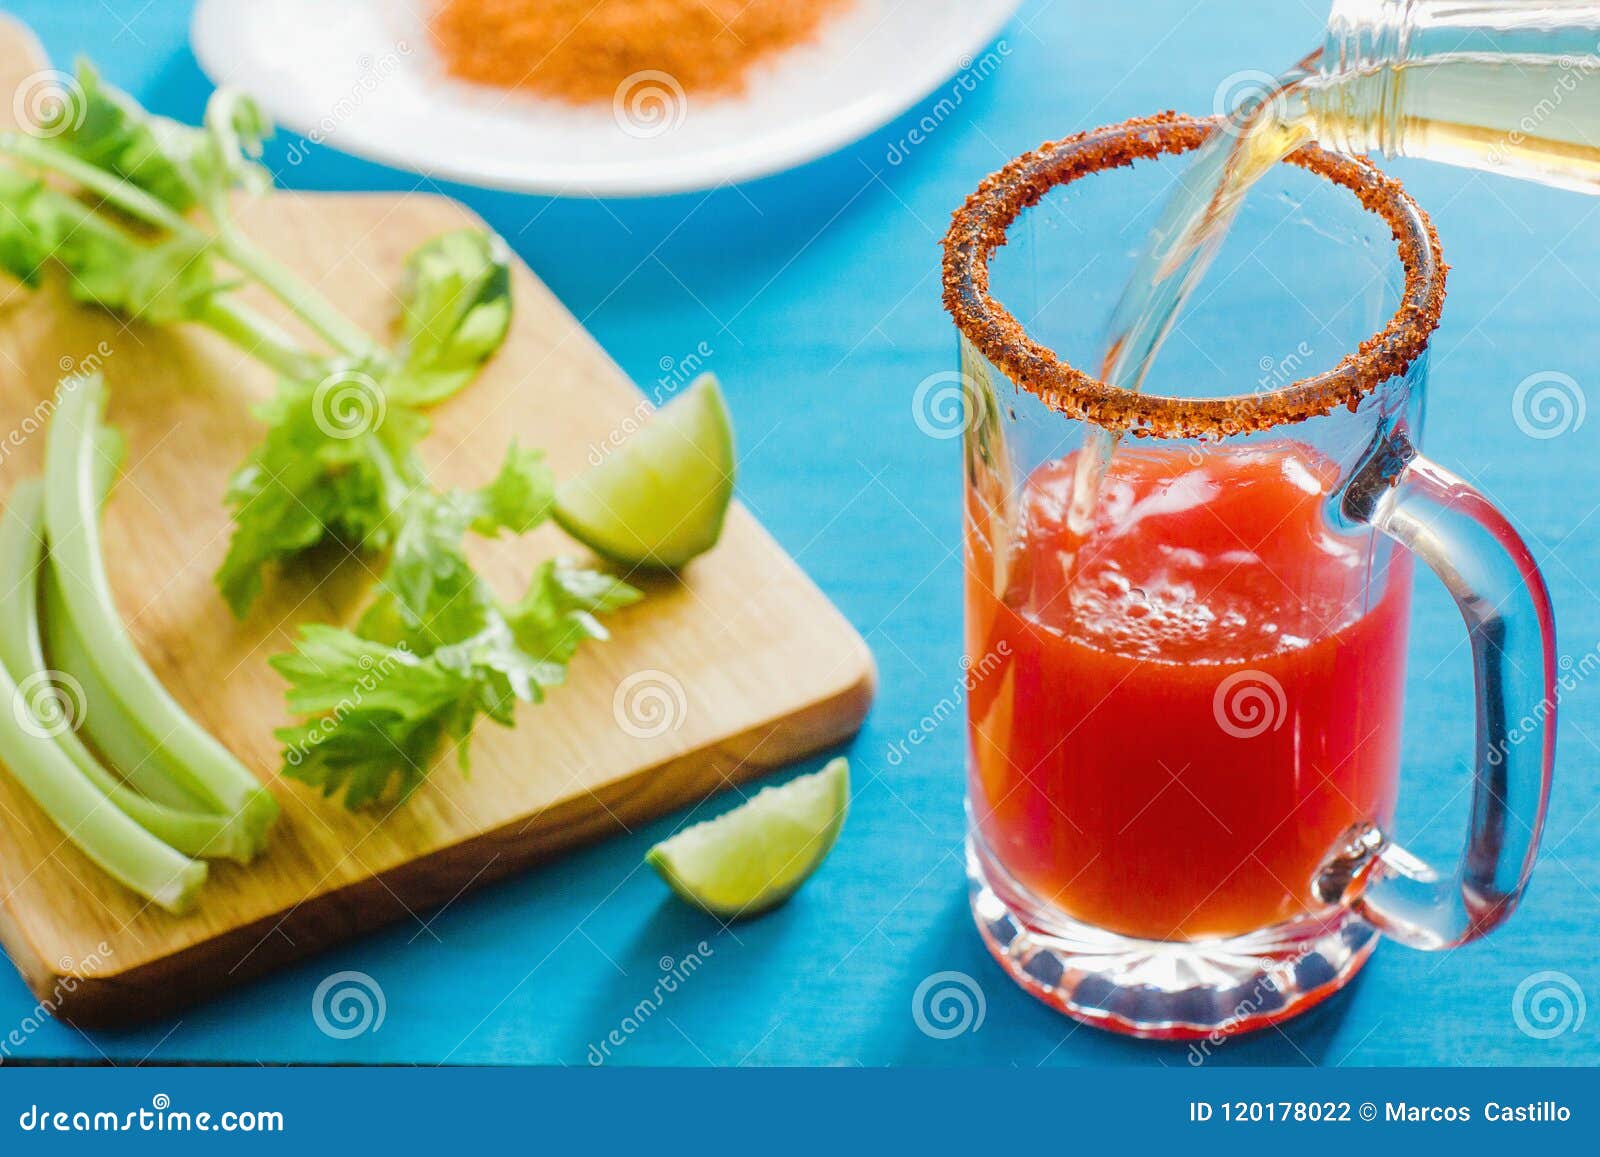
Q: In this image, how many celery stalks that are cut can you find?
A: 3